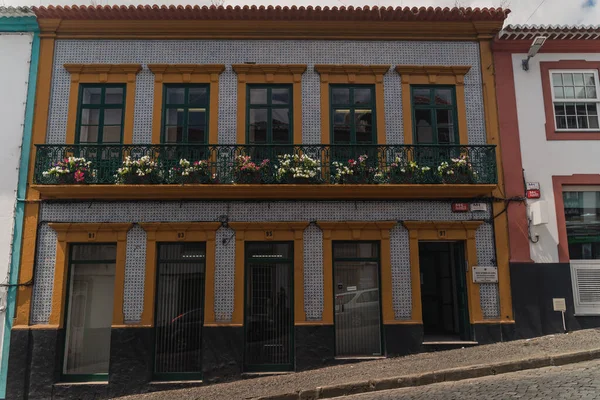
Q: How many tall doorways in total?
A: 5